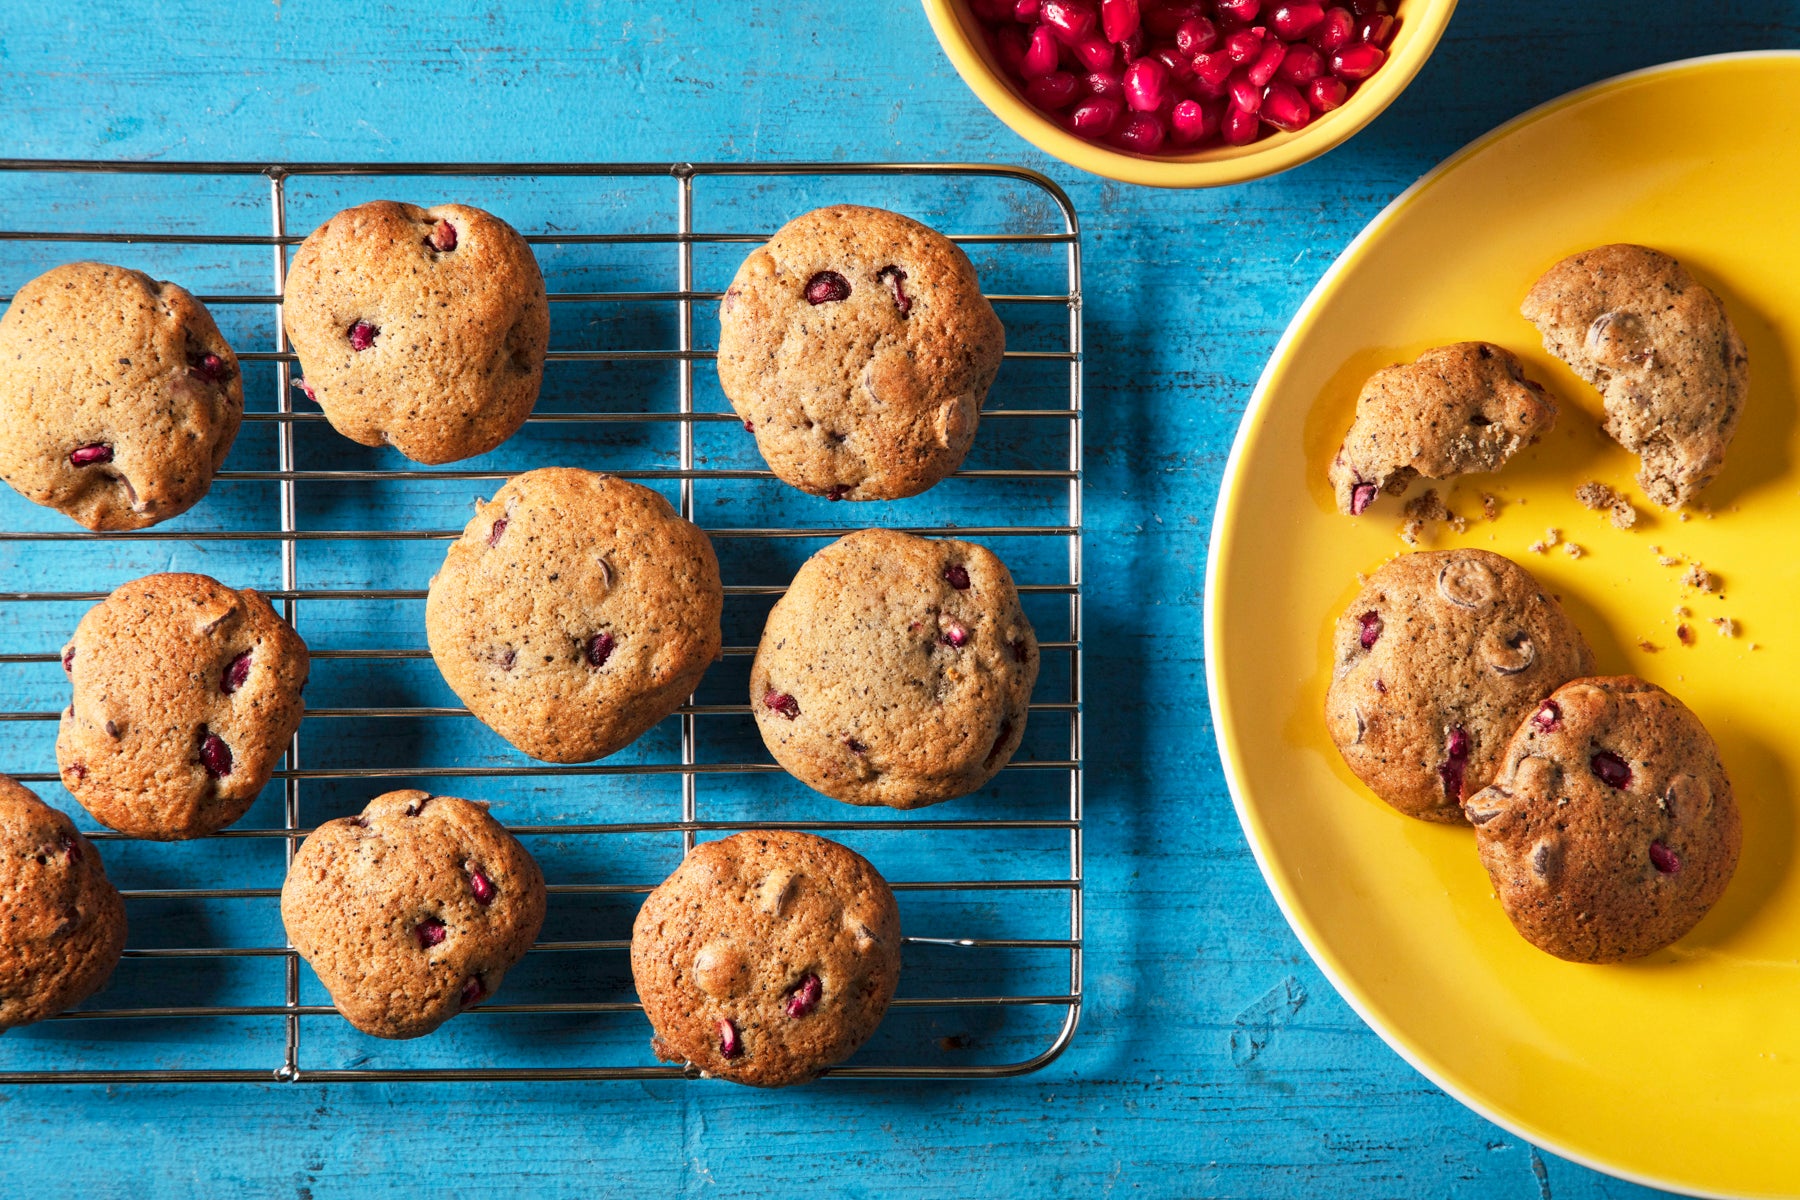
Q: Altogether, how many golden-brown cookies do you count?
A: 12